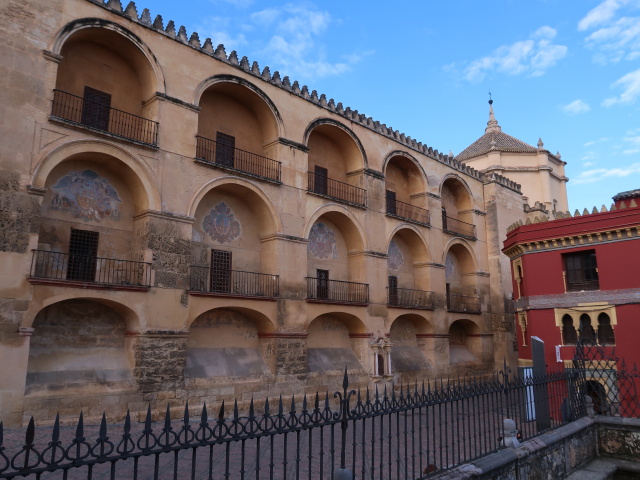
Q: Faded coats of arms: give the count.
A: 5